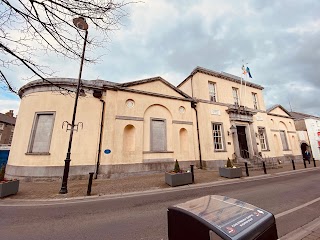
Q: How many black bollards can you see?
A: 7